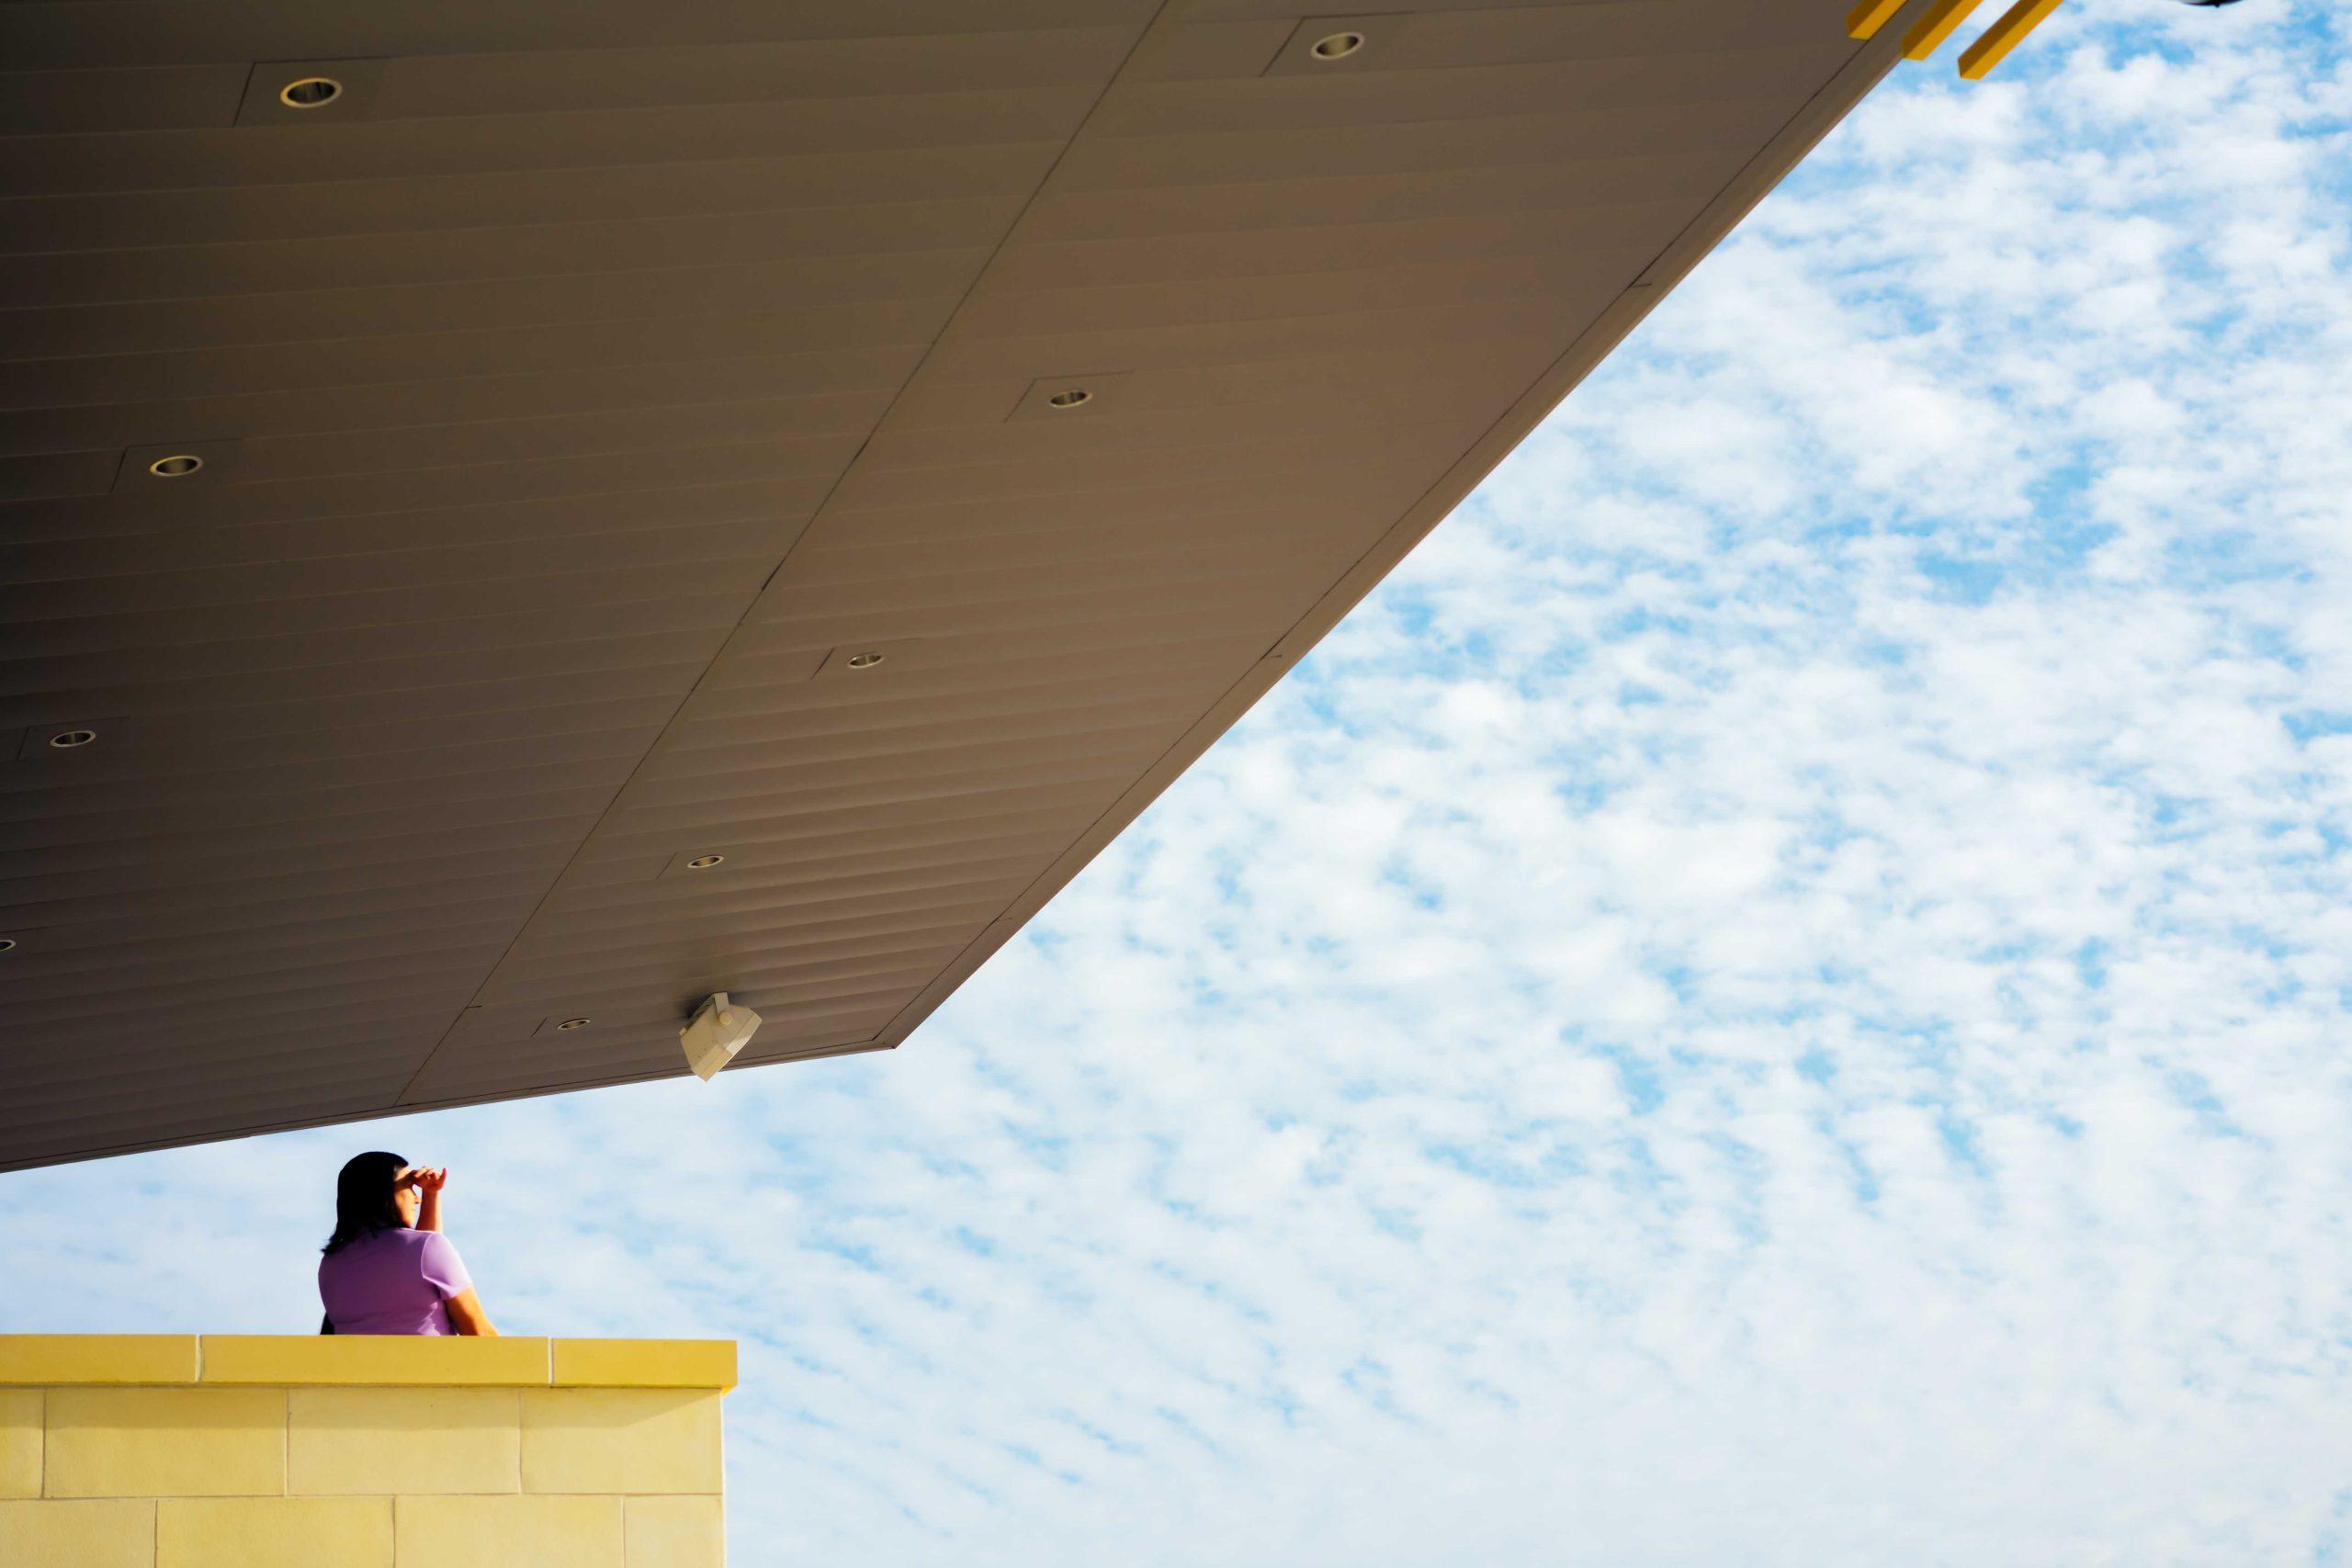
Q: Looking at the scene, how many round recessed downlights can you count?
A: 9